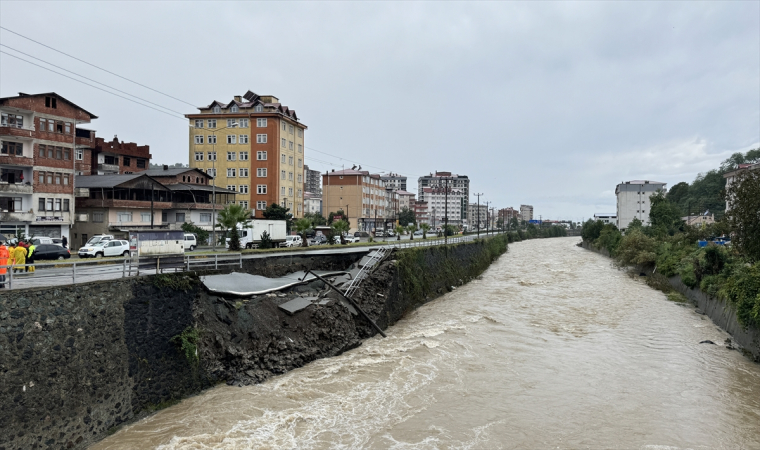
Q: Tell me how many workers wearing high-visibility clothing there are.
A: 4